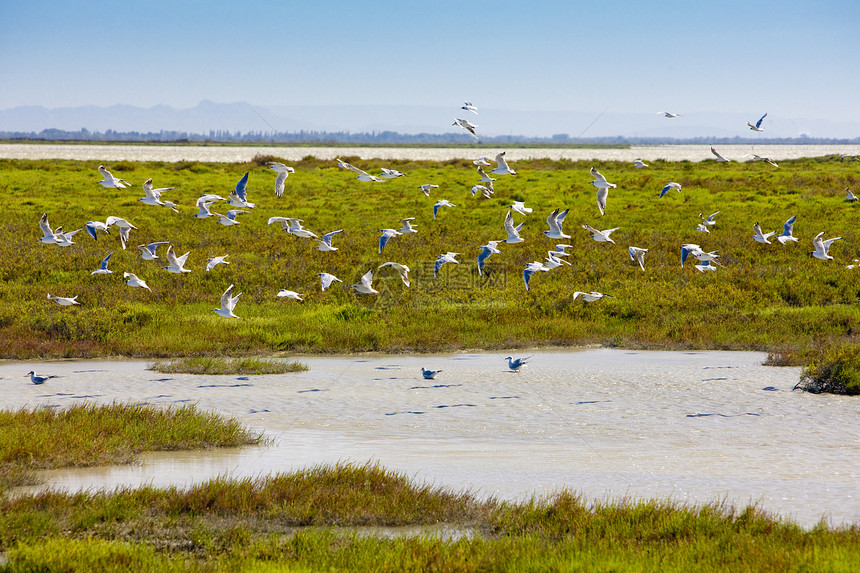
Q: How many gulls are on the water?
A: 3